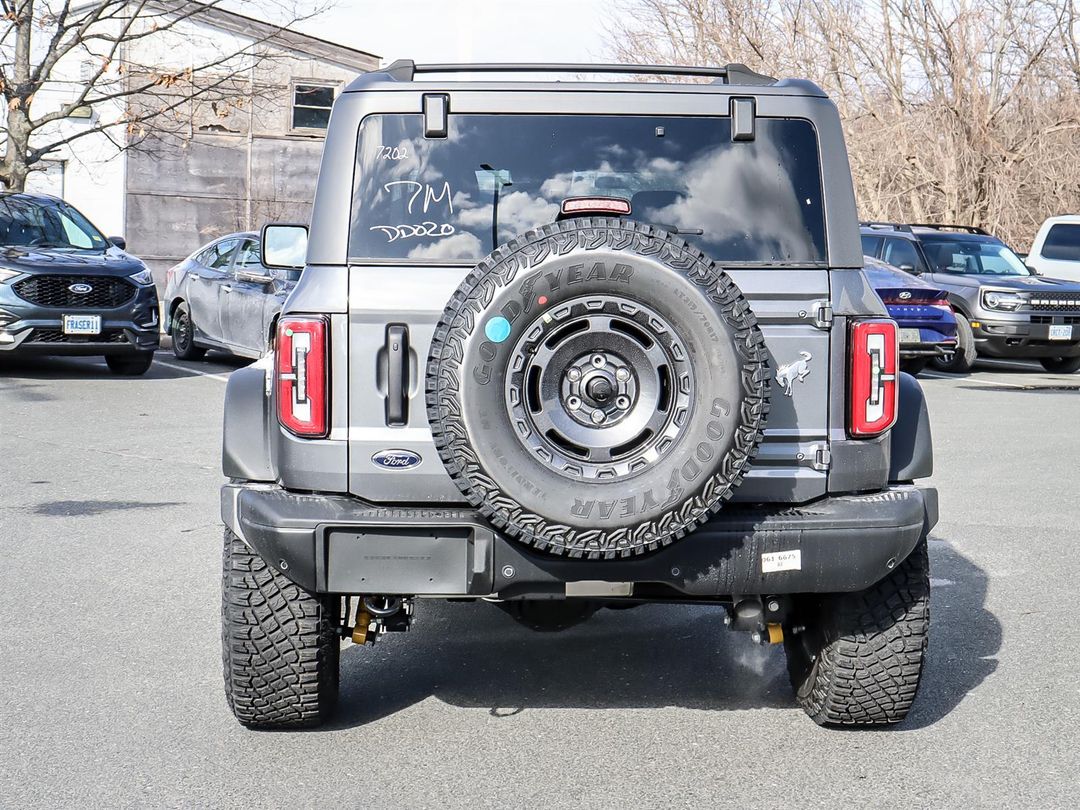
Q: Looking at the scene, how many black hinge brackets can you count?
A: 2